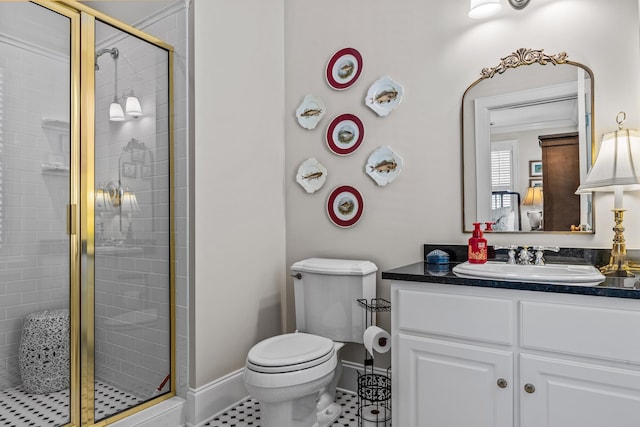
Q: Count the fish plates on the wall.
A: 7